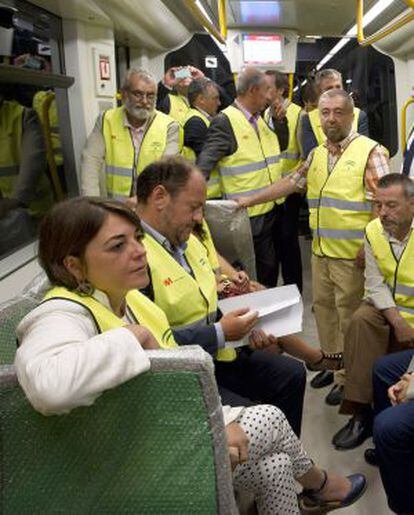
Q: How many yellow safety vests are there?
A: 11